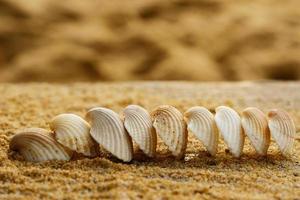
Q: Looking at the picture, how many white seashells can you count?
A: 9